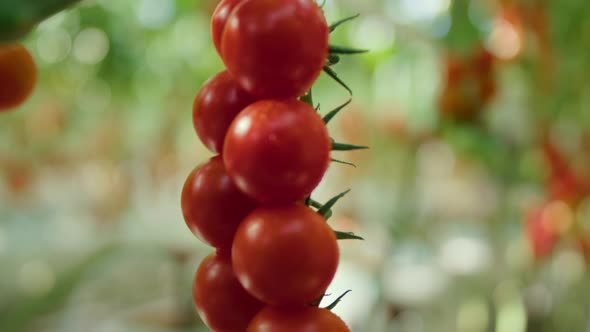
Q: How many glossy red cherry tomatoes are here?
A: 8